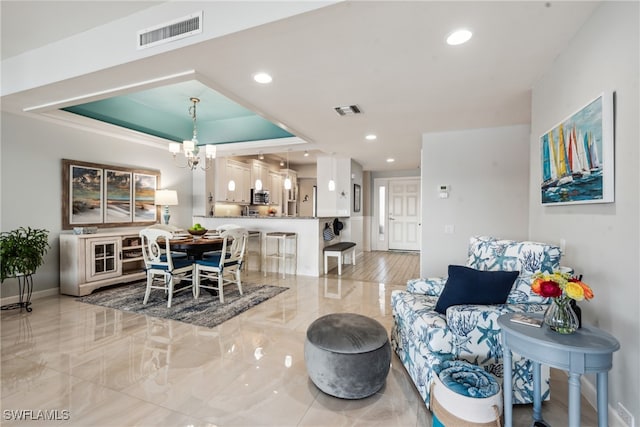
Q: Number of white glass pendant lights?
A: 4